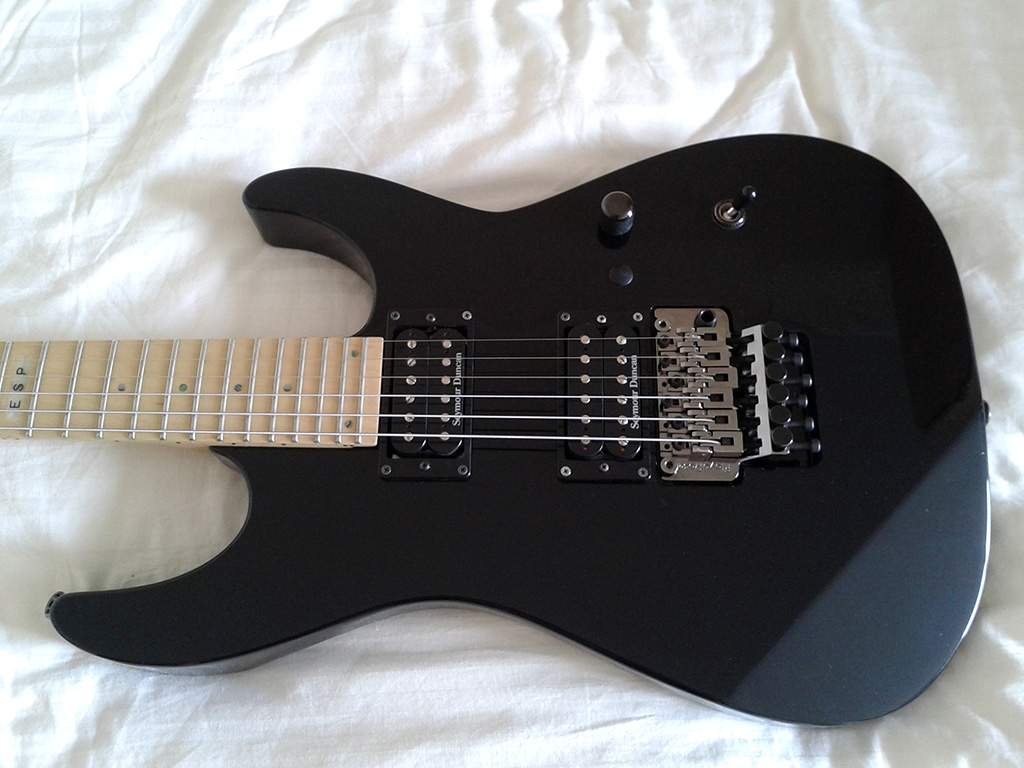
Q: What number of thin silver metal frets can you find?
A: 14